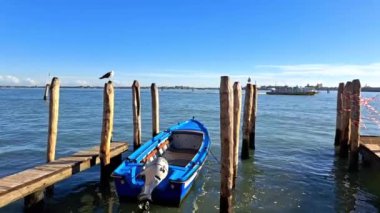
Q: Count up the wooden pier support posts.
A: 11